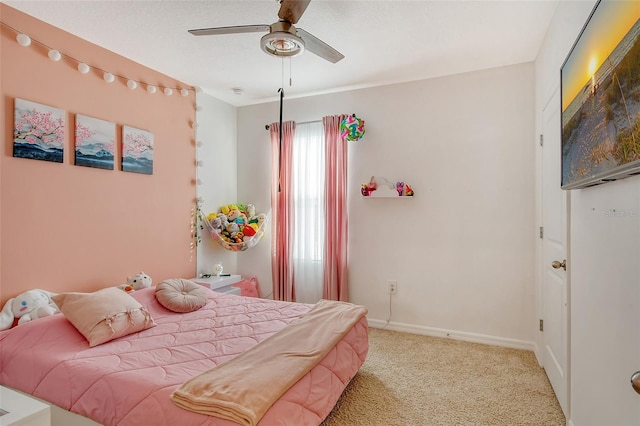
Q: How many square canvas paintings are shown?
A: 3